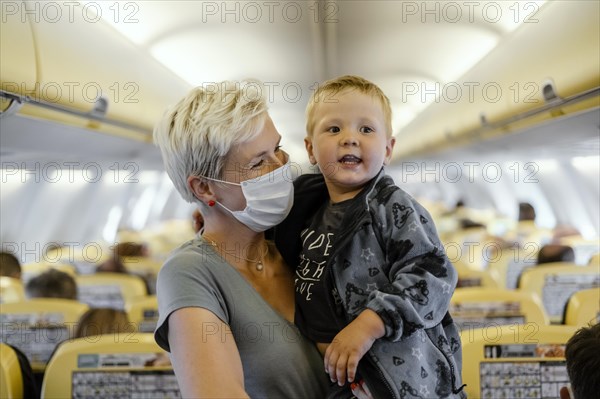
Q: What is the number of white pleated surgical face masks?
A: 1